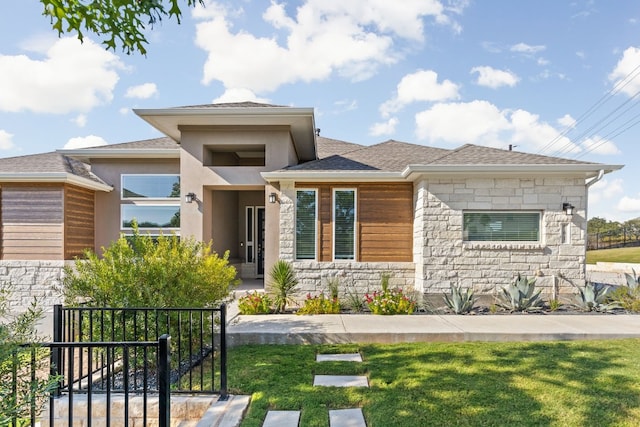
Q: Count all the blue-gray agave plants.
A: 4